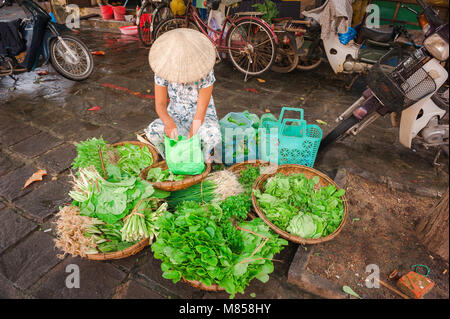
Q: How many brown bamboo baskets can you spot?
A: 6